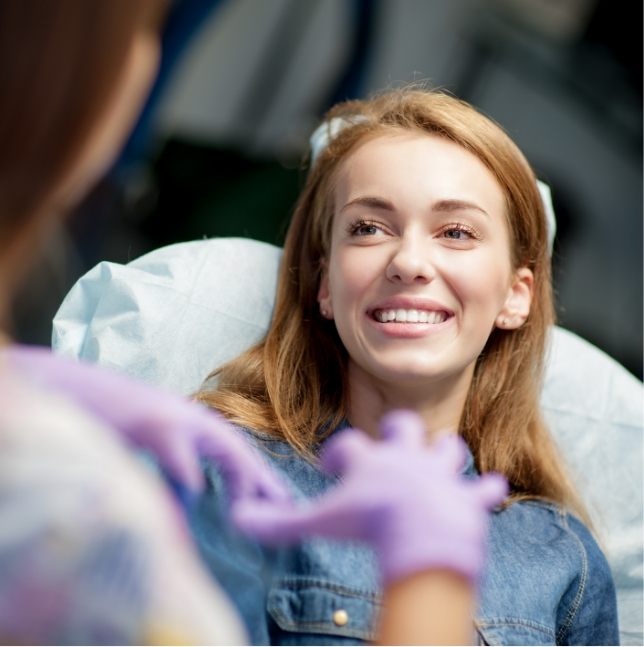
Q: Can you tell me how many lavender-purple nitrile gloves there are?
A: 2